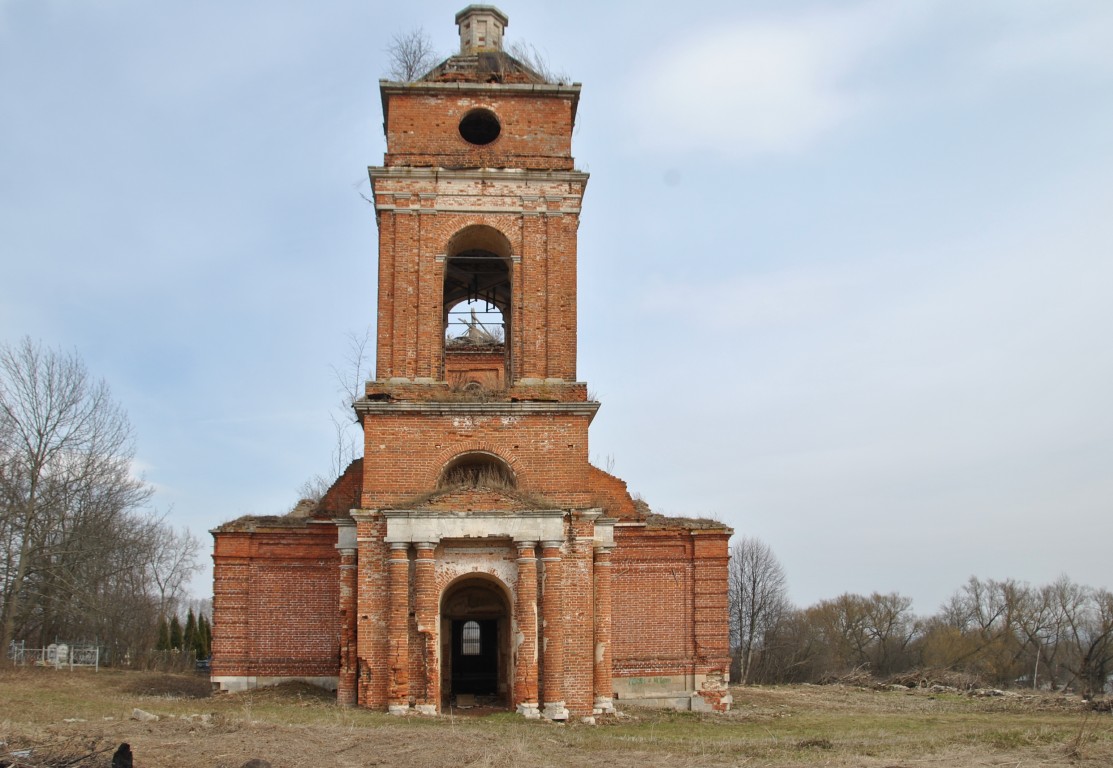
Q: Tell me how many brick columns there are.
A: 6